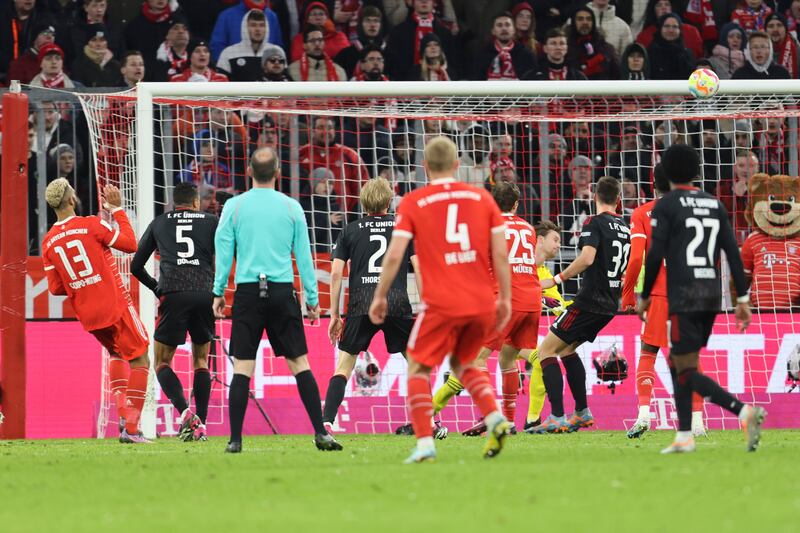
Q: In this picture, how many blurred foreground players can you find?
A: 2